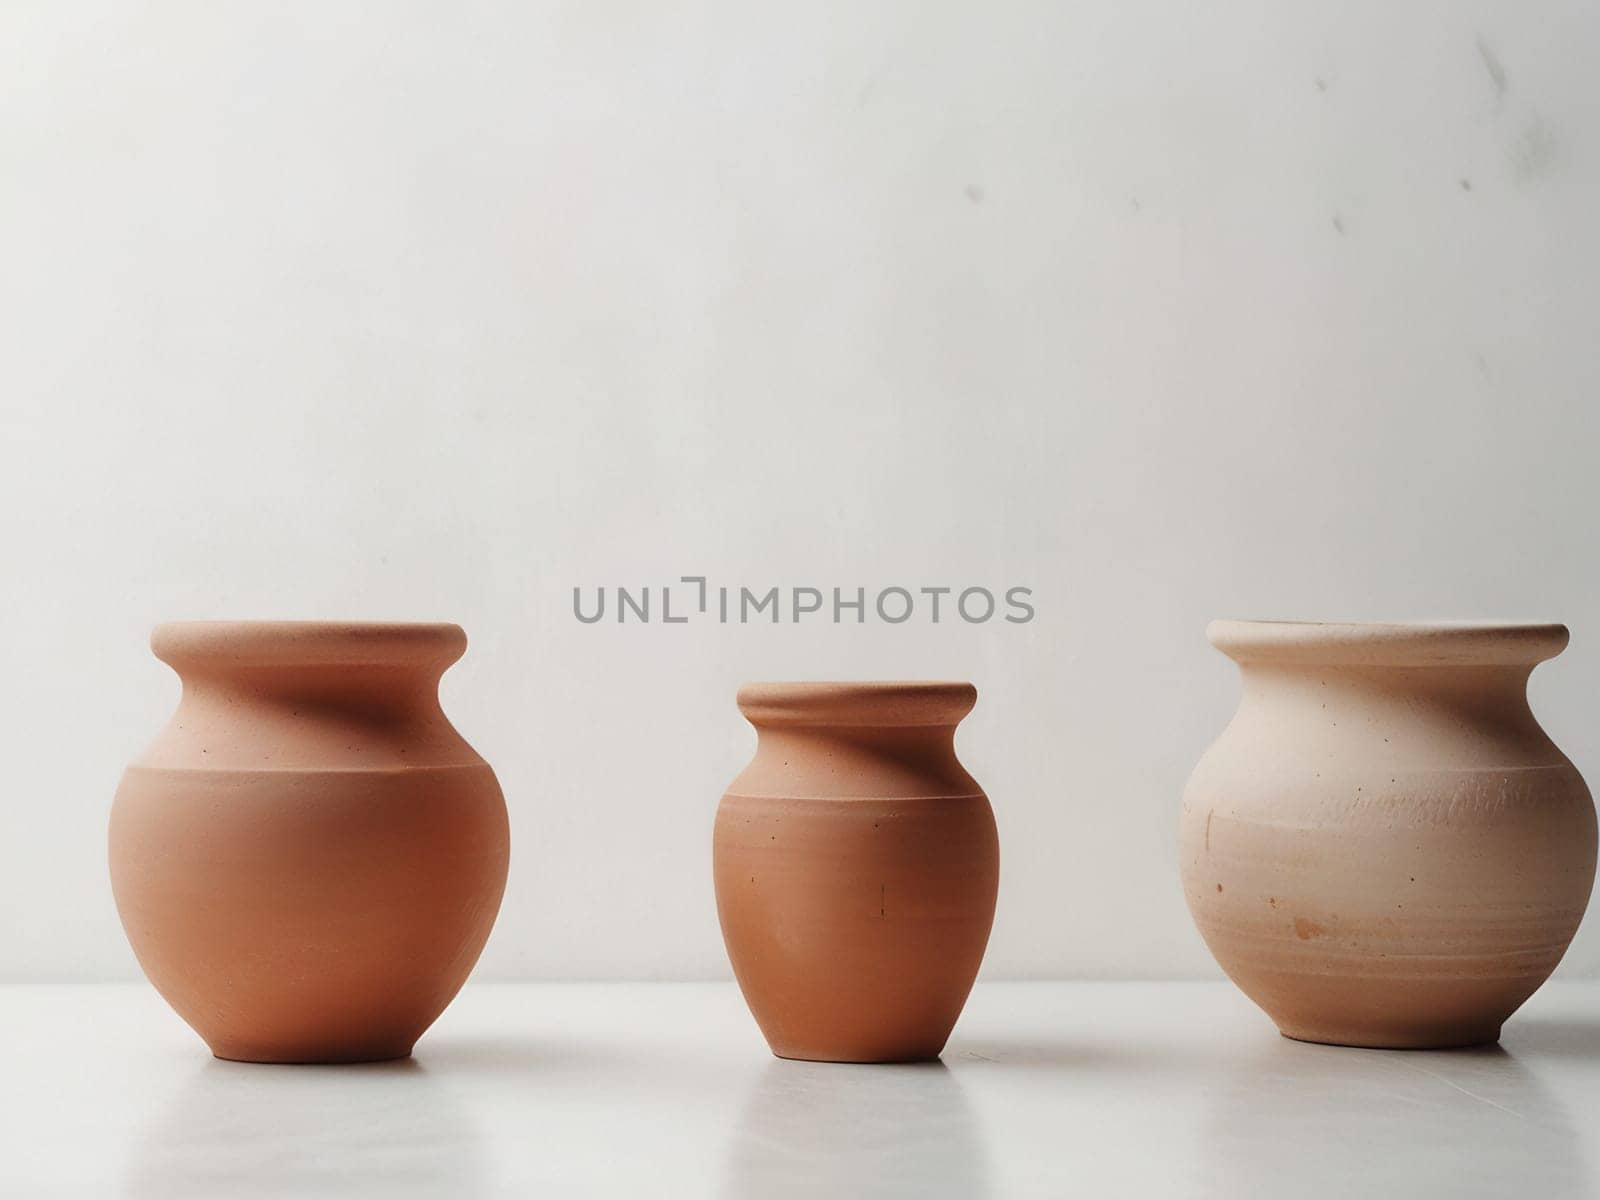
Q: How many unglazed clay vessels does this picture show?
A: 3